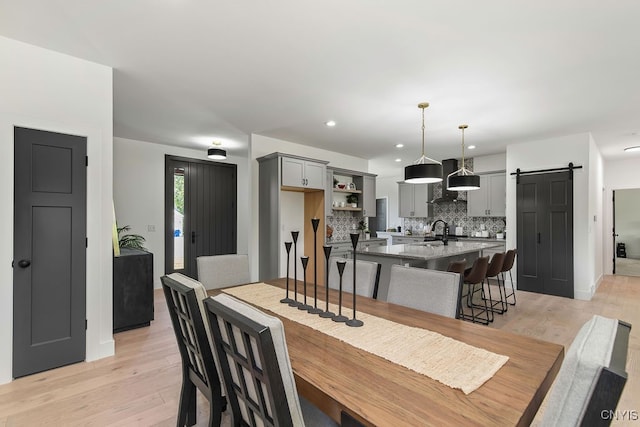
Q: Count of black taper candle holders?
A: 7